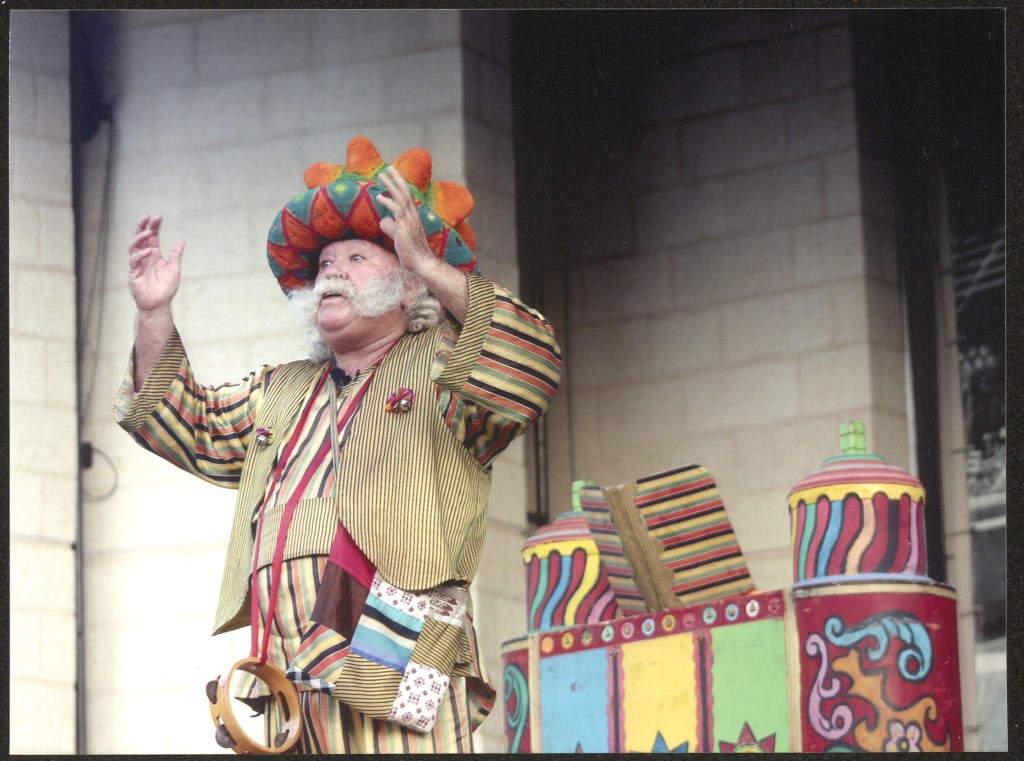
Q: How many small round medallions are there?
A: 12